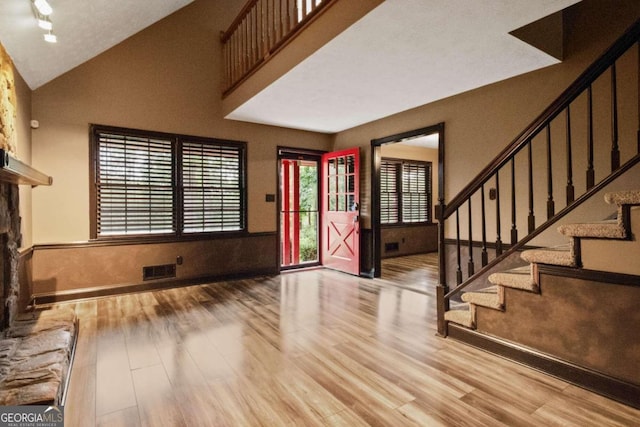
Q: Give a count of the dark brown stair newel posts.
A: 1